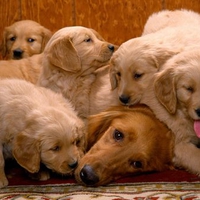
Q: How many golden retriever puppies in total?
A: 5